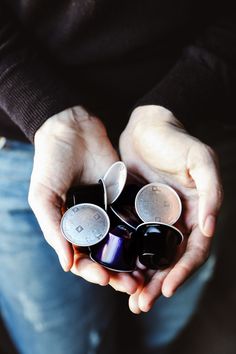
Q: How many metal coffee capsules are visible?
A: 7